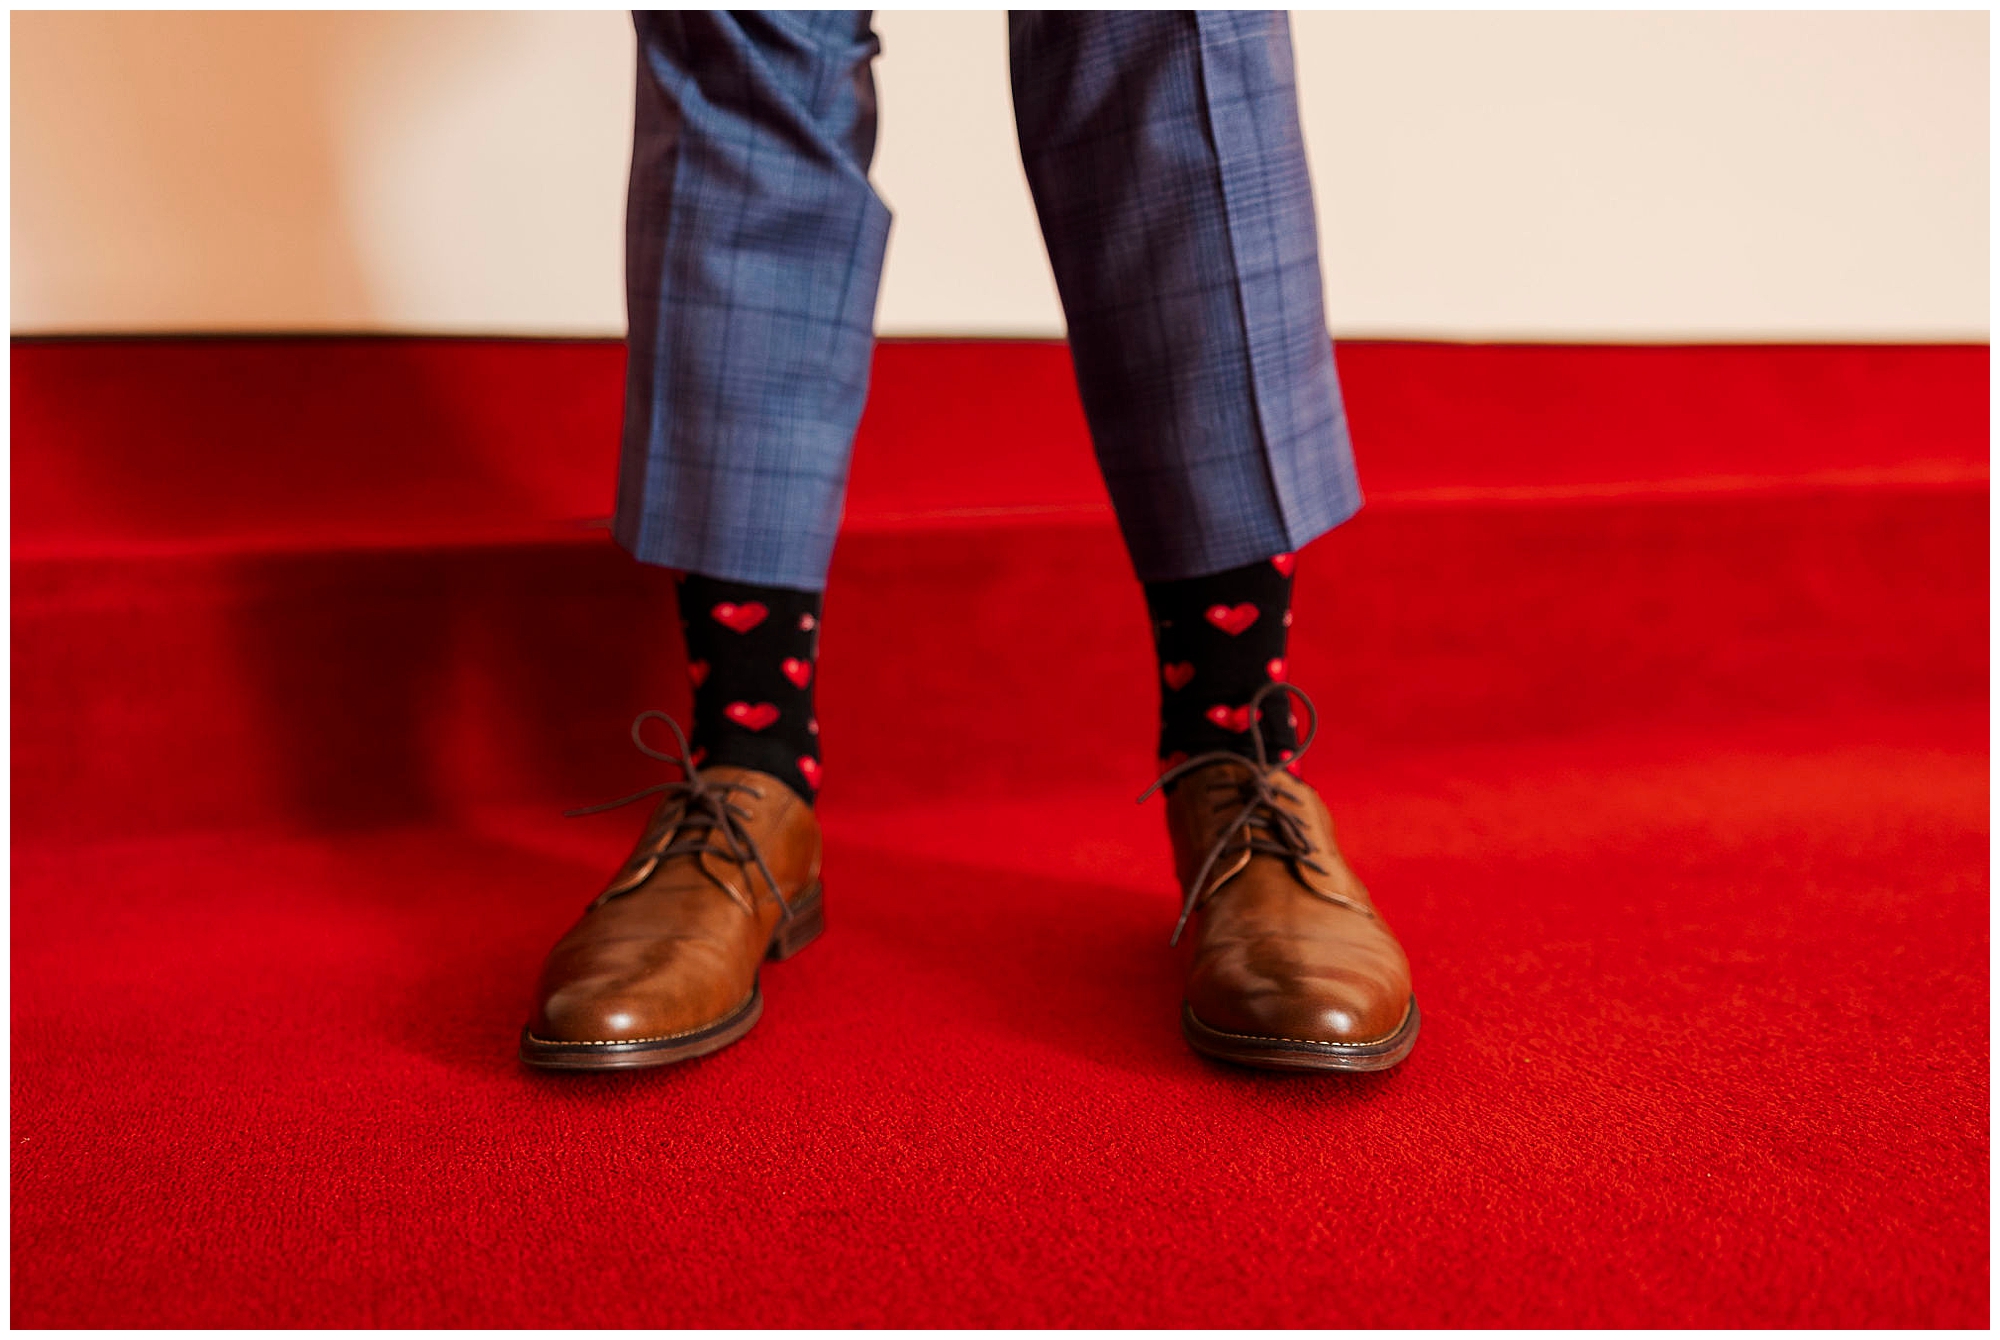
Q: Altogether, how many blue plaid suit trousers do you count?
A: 1